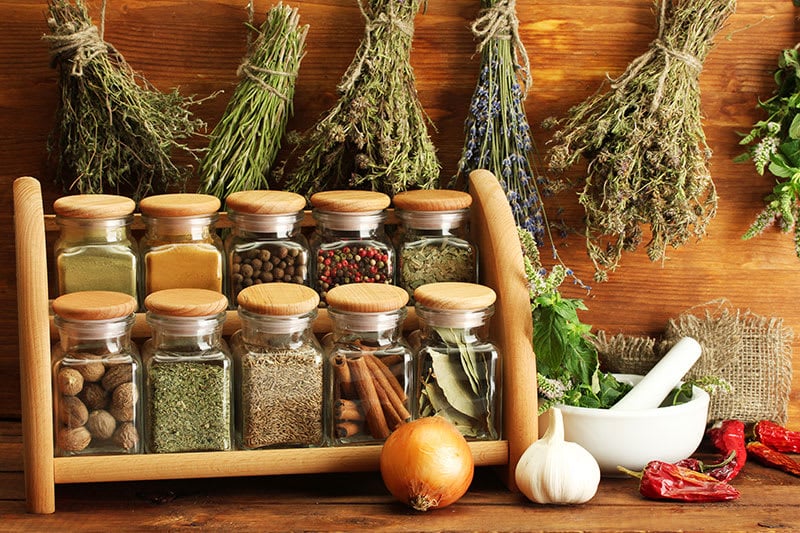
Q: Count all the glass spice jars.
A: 10